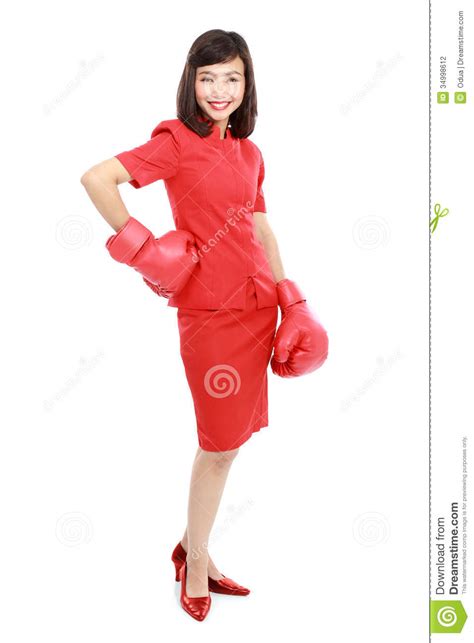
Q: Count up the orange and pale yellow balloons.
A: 0